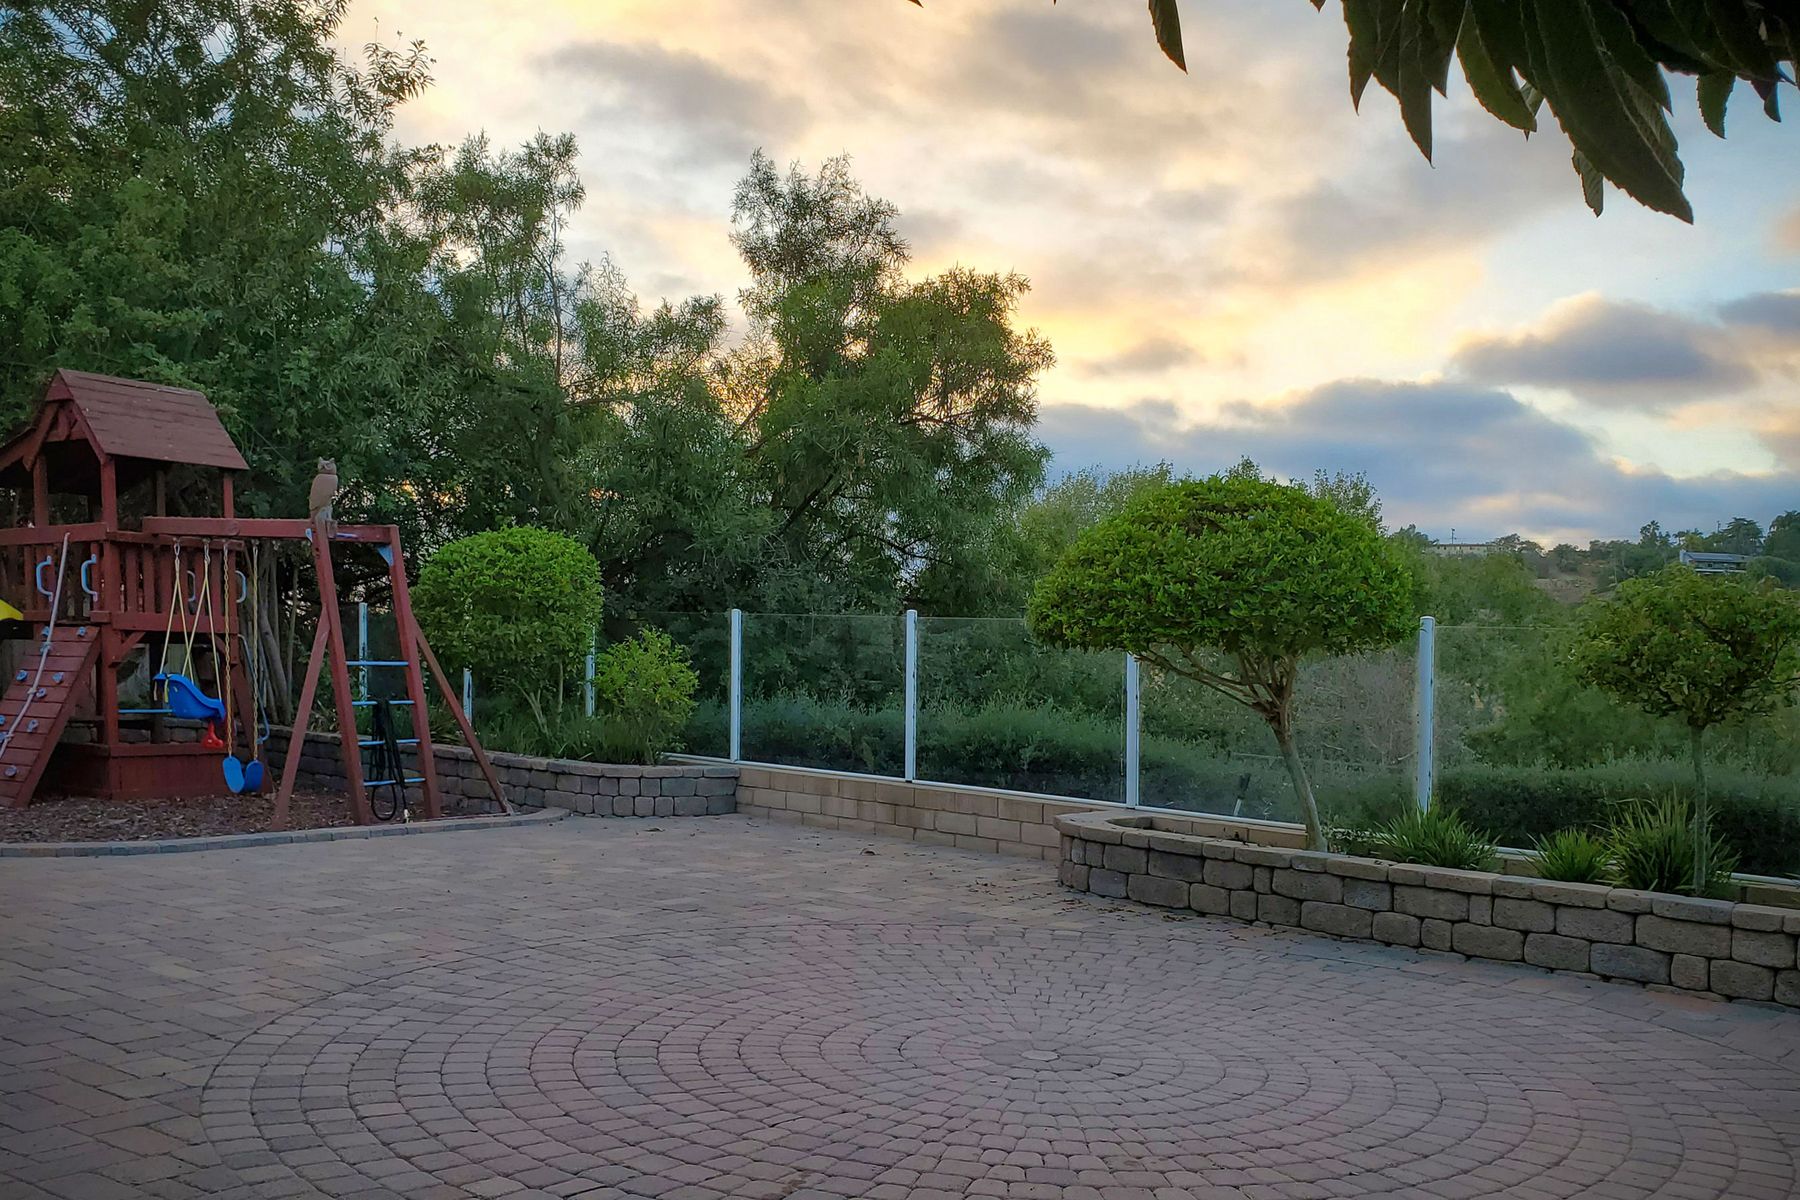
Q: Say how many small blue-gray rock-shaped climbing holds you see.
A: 10